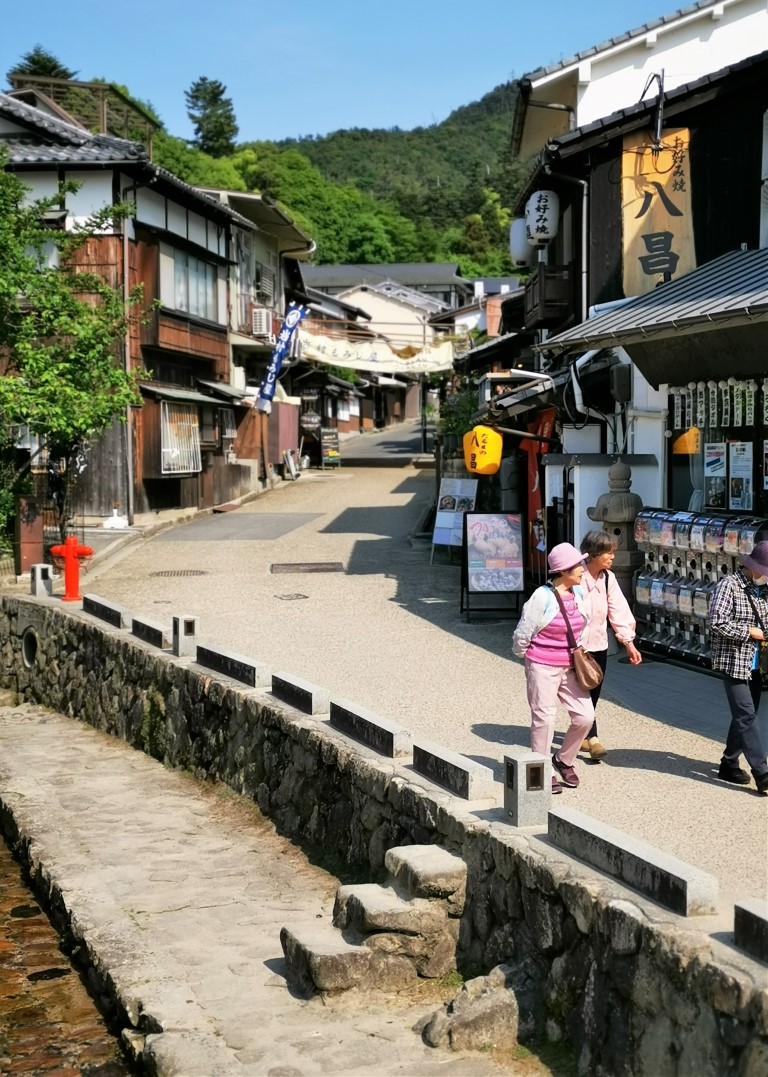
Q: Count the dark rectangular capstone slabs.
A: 8